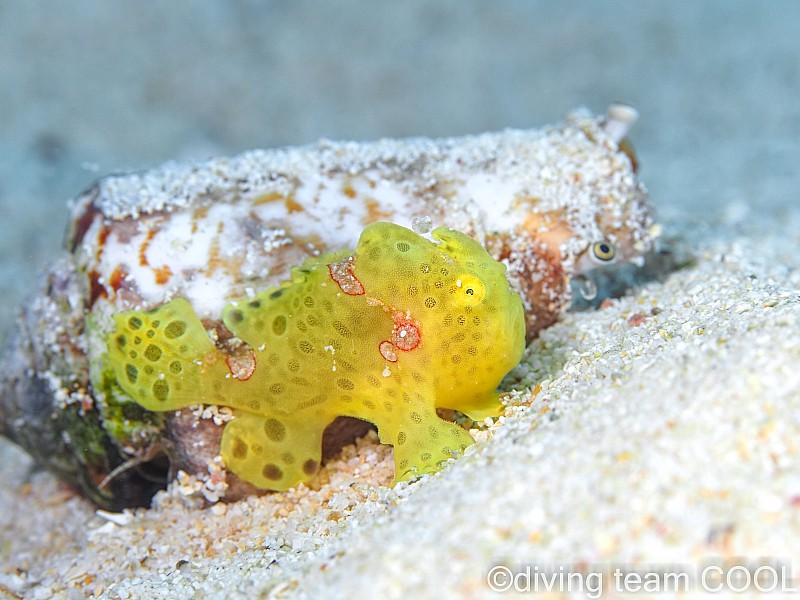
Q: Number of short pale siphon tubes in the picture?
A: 1